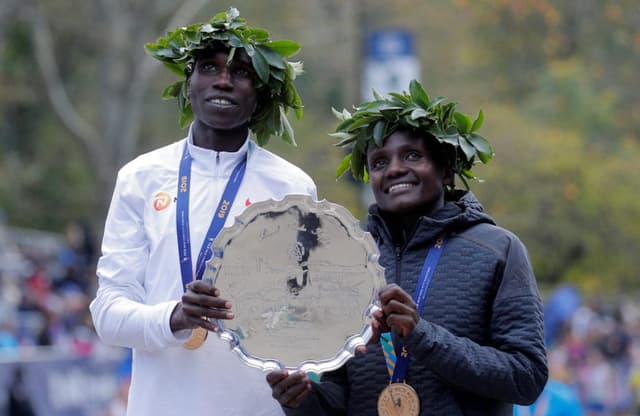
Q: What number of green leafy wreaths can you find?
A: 2